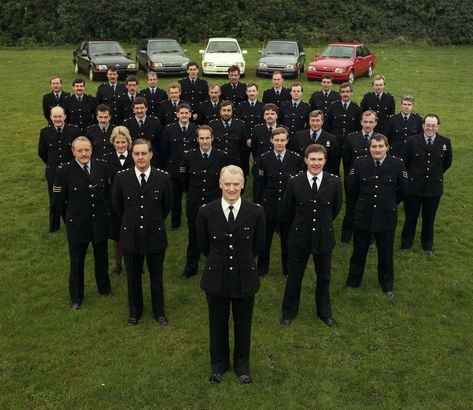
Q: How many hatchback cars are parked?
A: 5